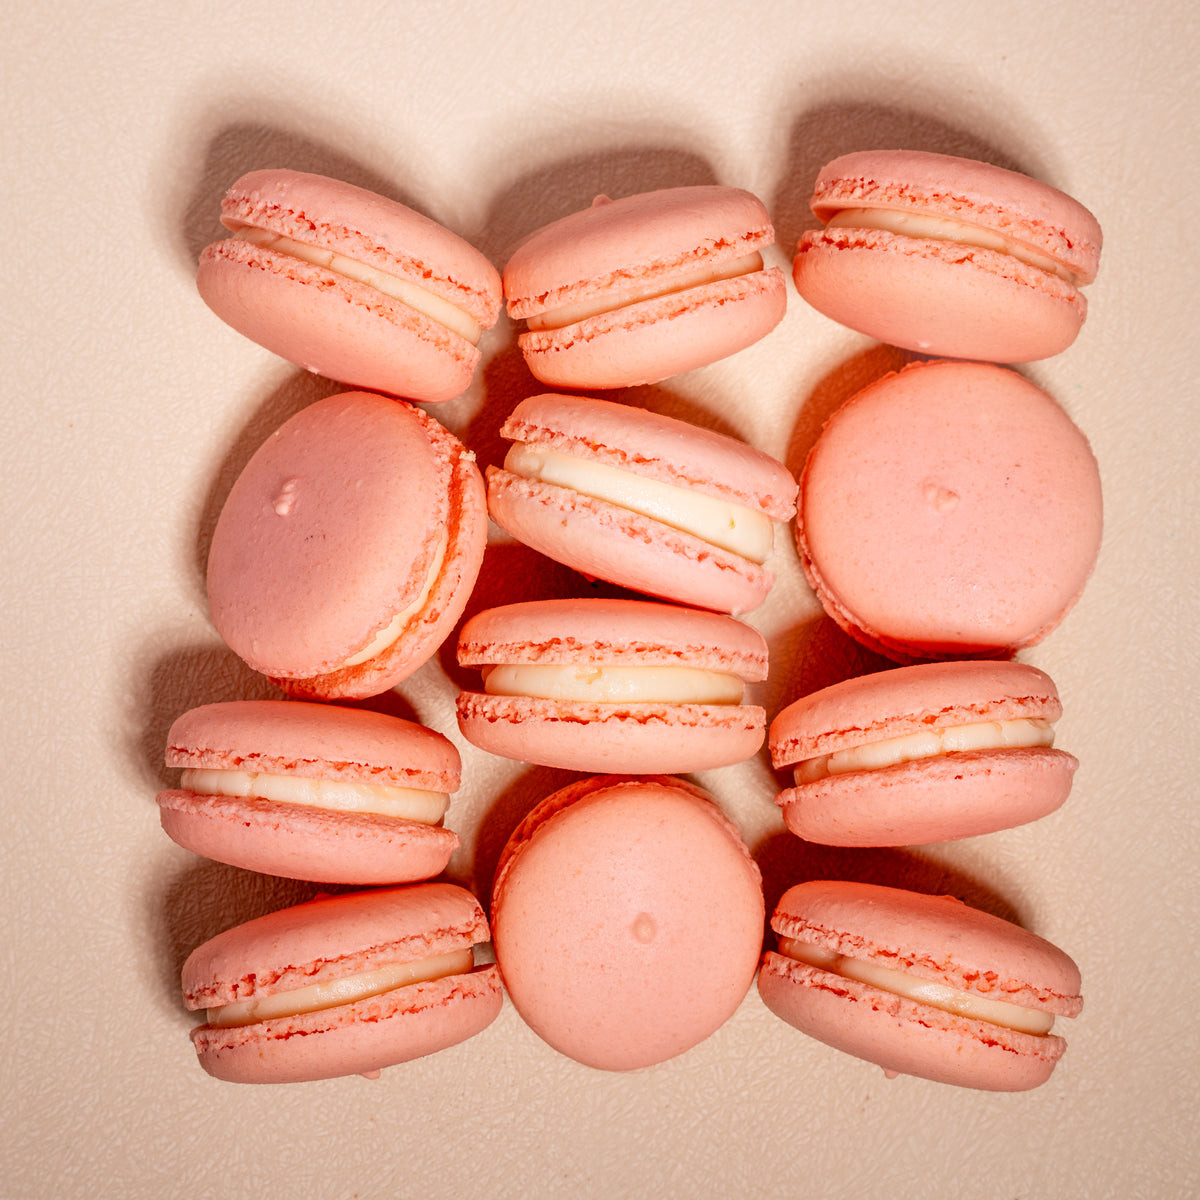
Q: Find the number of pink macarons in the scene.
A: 12